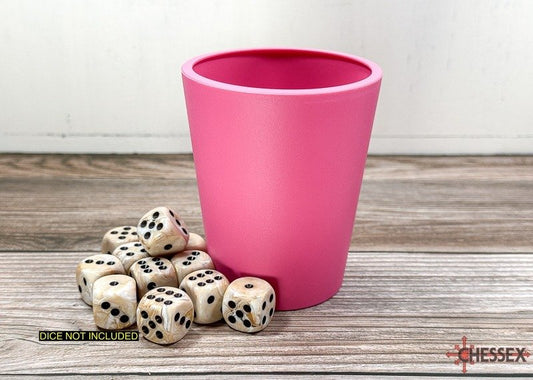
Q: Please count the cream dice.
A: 11